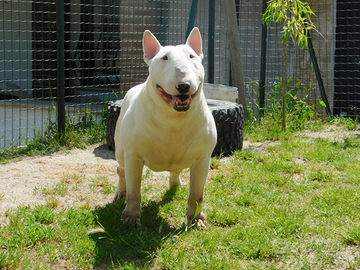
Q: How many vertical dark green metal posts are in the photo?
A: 3